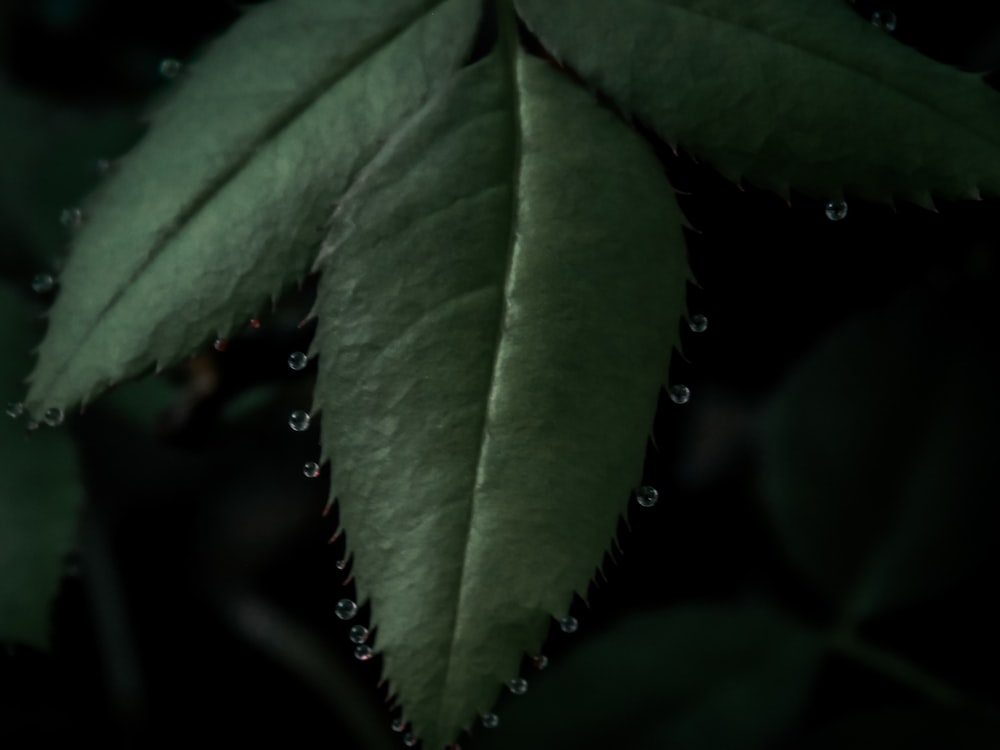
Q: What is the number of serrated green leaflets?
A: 3